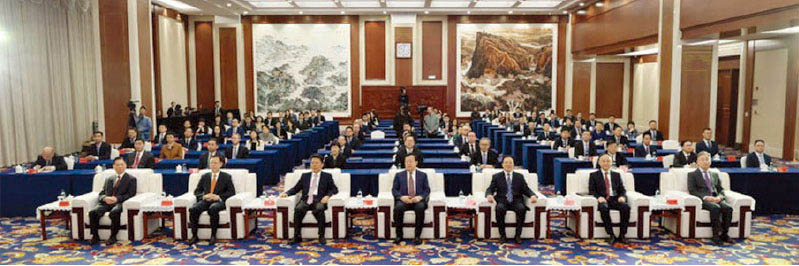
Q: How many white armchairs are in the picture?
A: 7